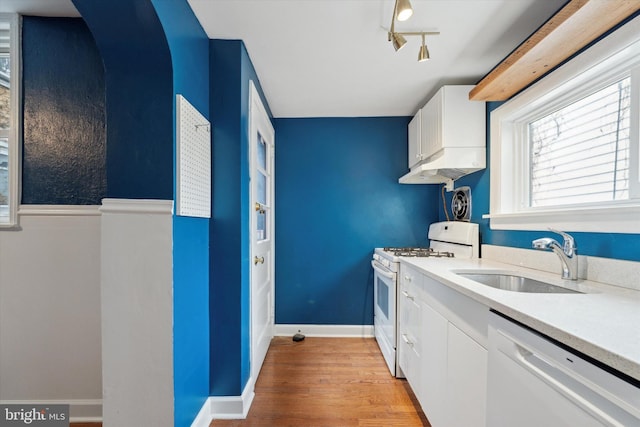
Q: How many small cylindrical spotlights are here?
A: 3